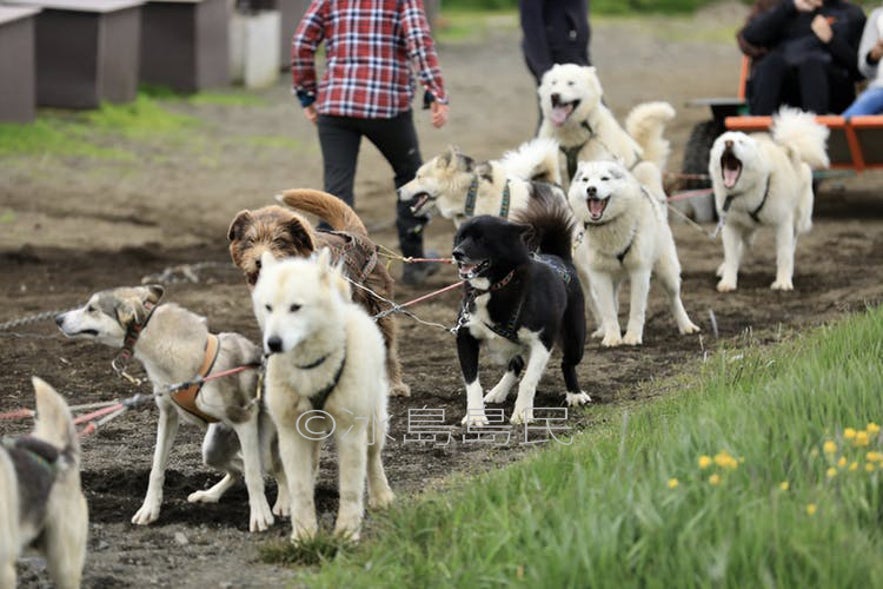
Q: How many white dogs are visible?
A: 4